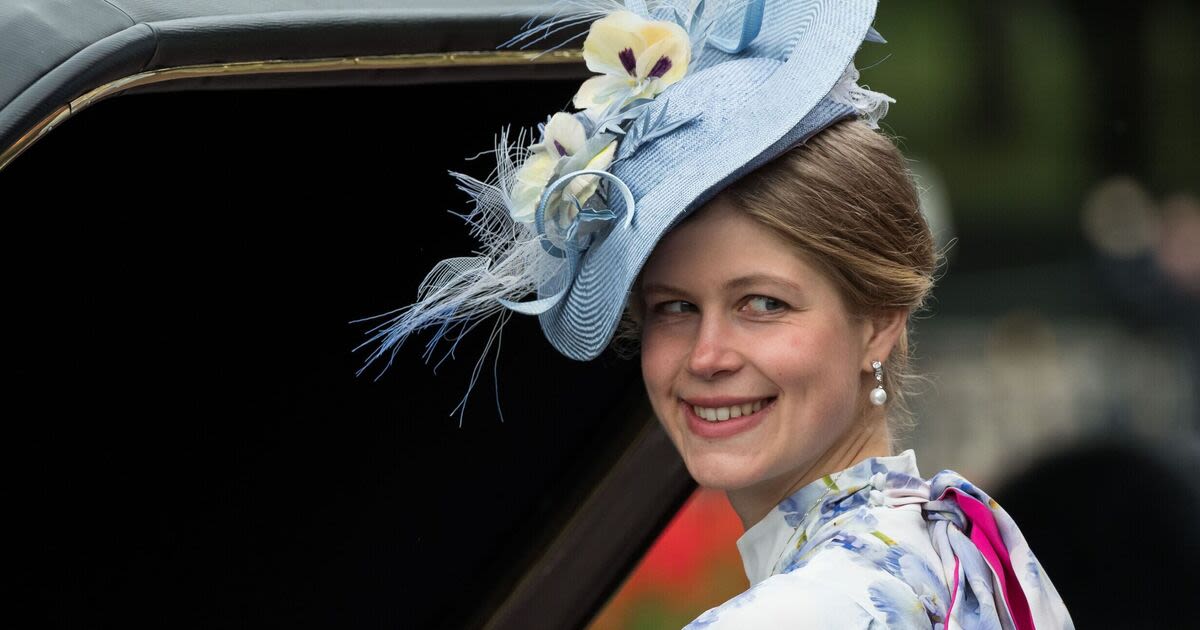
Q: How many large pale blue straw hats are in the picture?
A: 1